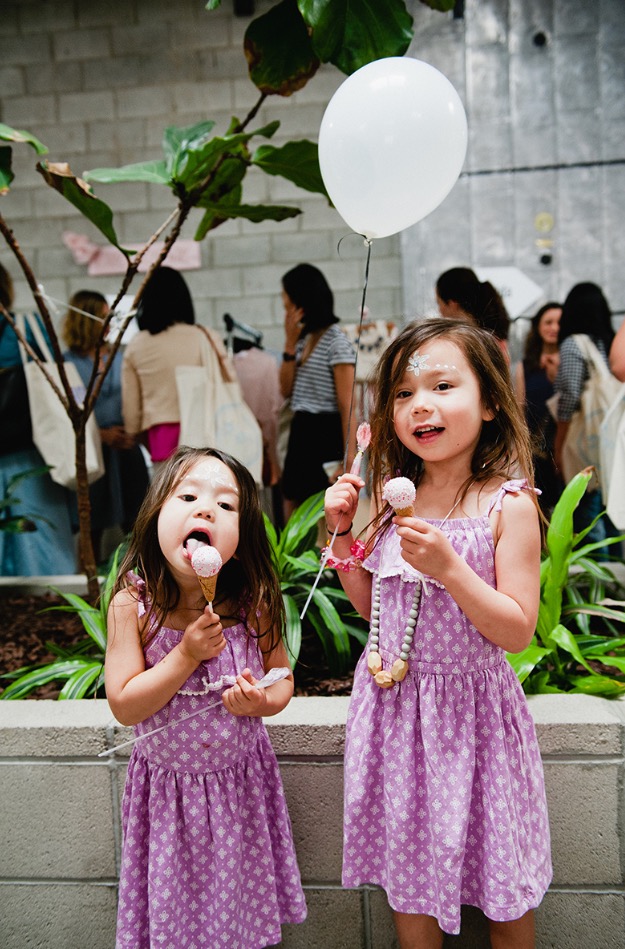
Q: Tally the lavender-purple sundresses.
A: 2